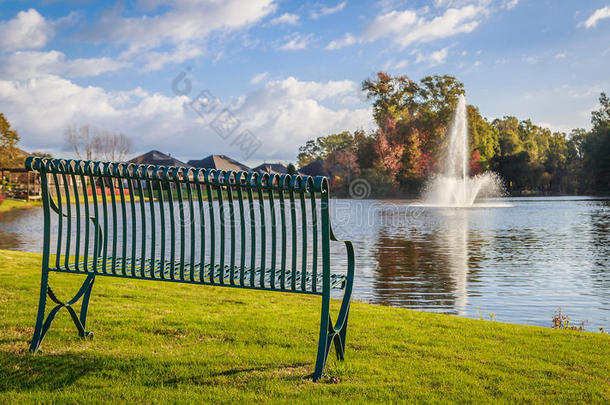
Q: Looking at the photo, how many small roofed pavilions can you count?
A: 1